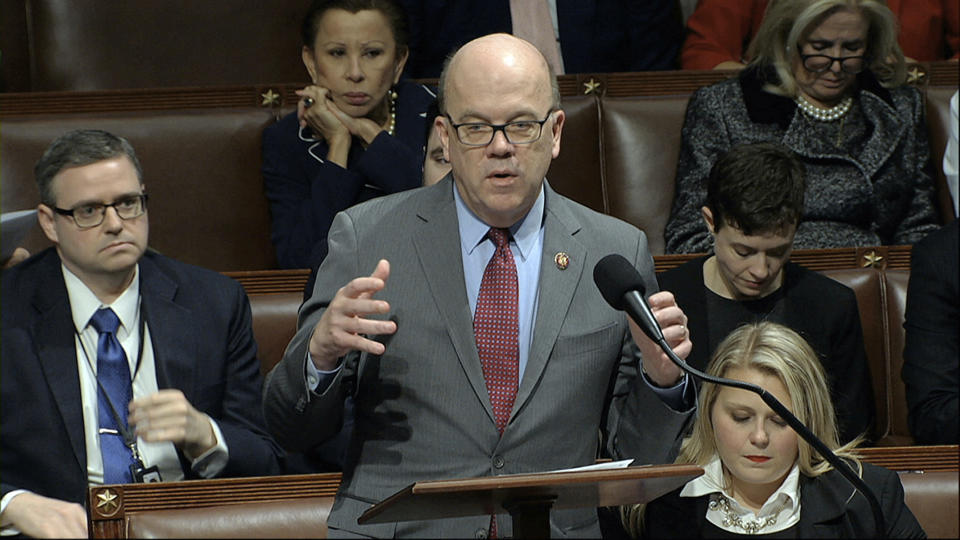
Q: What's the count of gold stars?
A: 5